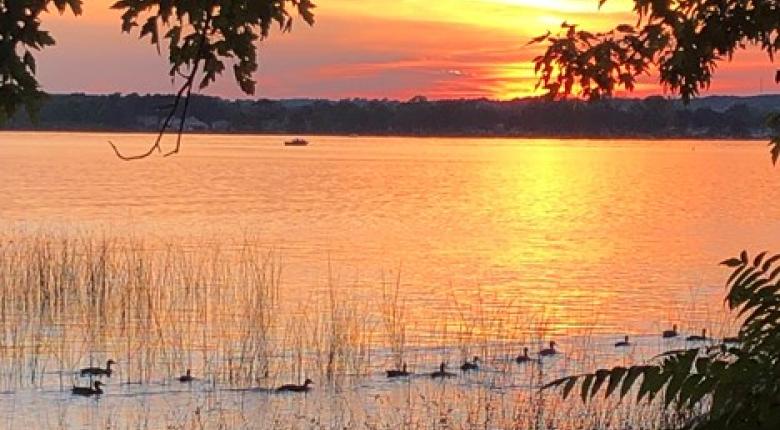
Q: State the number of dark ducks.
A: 13